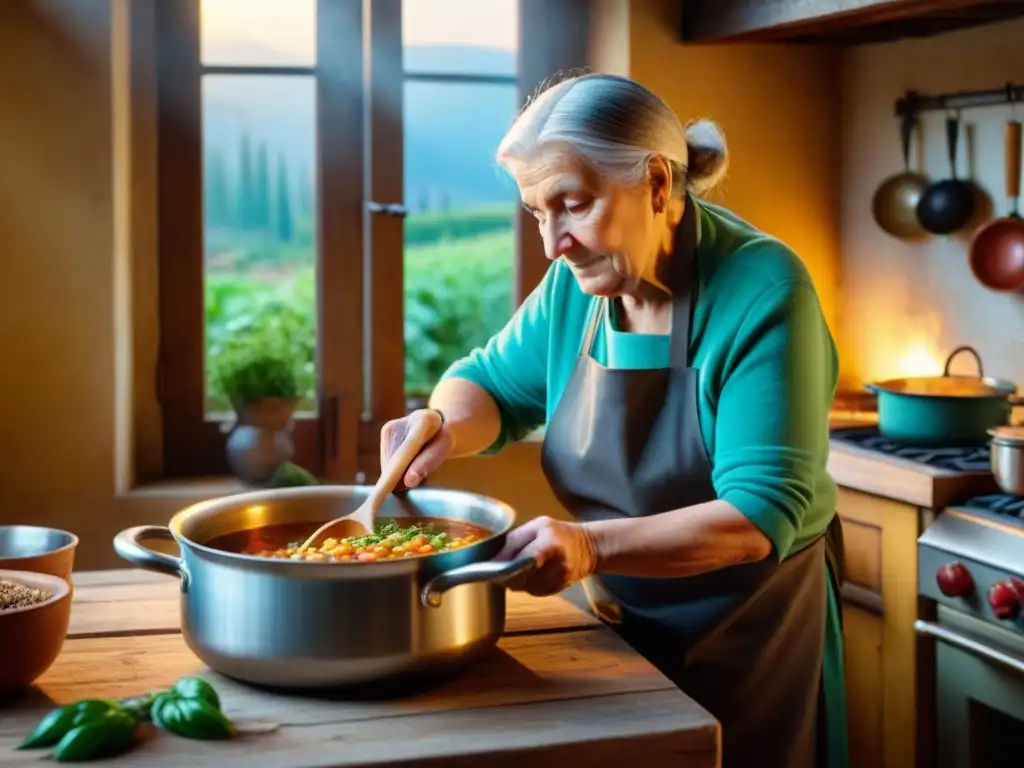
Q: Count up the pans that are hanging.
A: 3